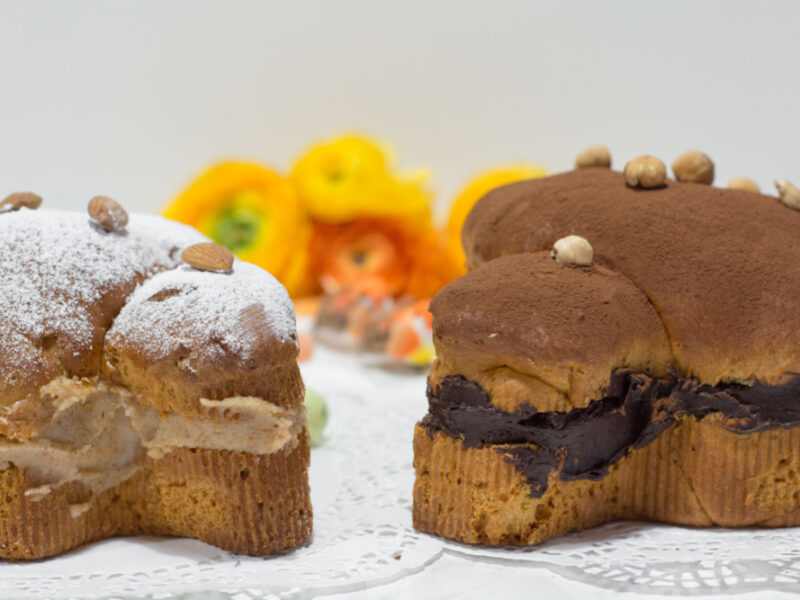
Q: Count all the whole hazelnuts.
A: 6